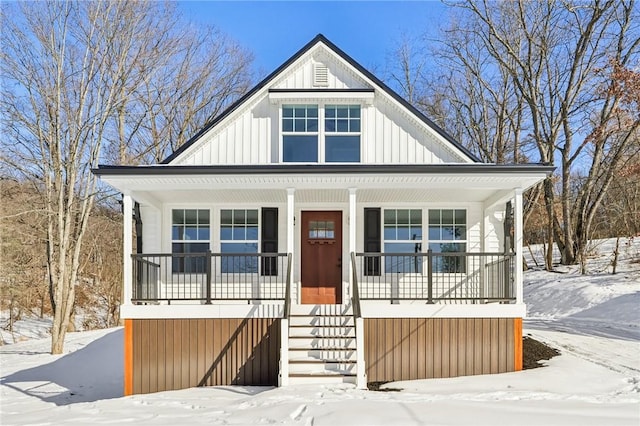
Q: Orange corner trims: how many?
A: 2